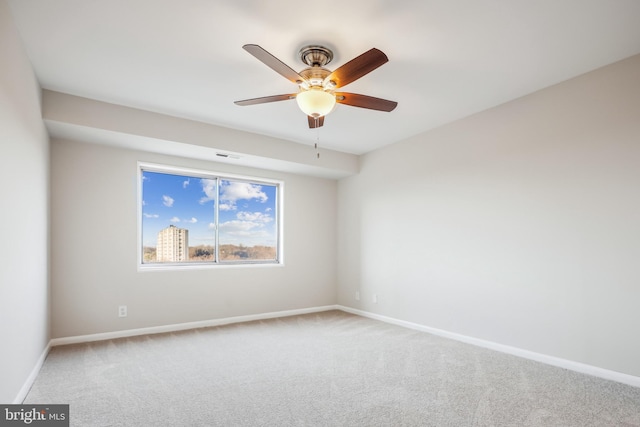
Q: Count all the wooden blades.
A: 5